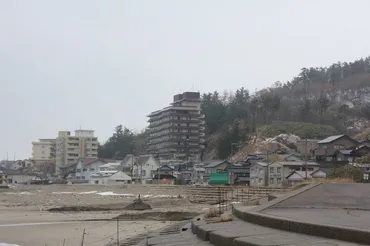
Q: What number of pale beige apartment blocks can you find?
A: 2